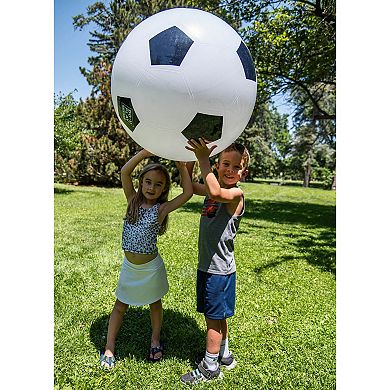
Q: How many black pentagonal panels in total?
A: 4